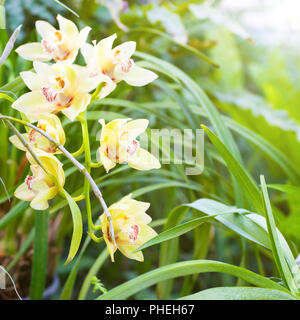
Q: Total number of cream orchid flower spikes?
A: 1